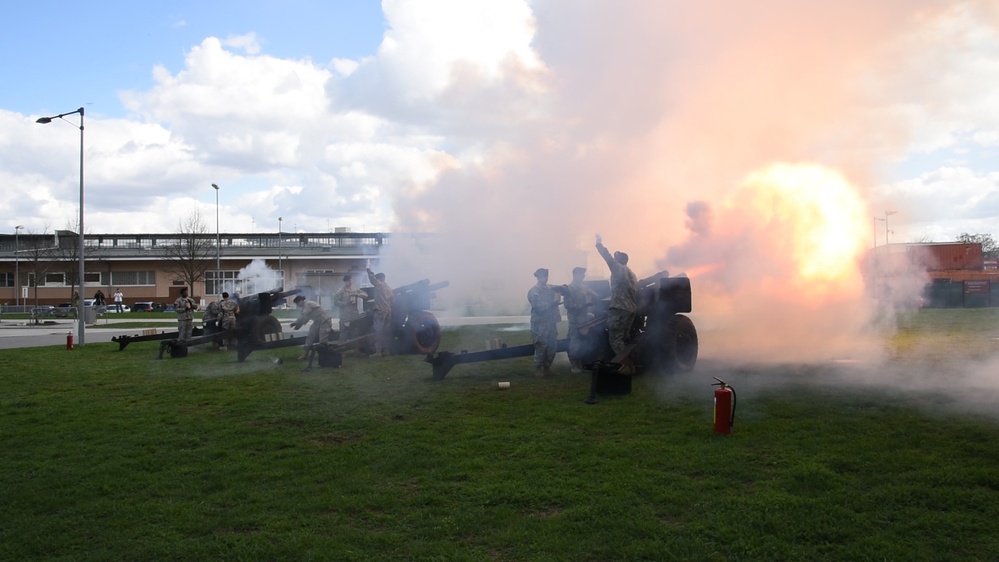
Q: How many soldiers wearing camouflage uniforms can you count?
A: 9